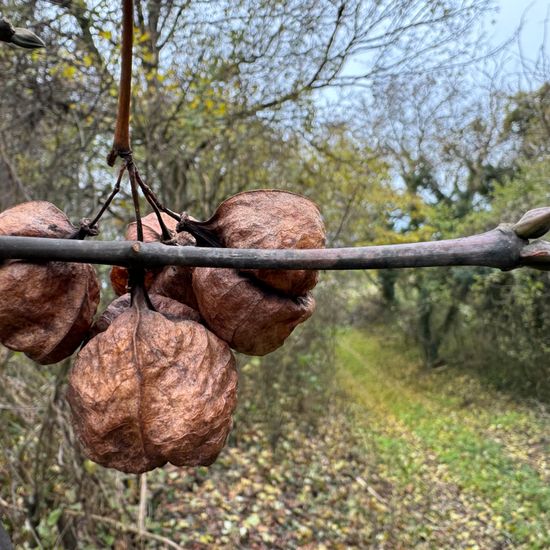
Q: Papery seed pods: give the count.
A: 4